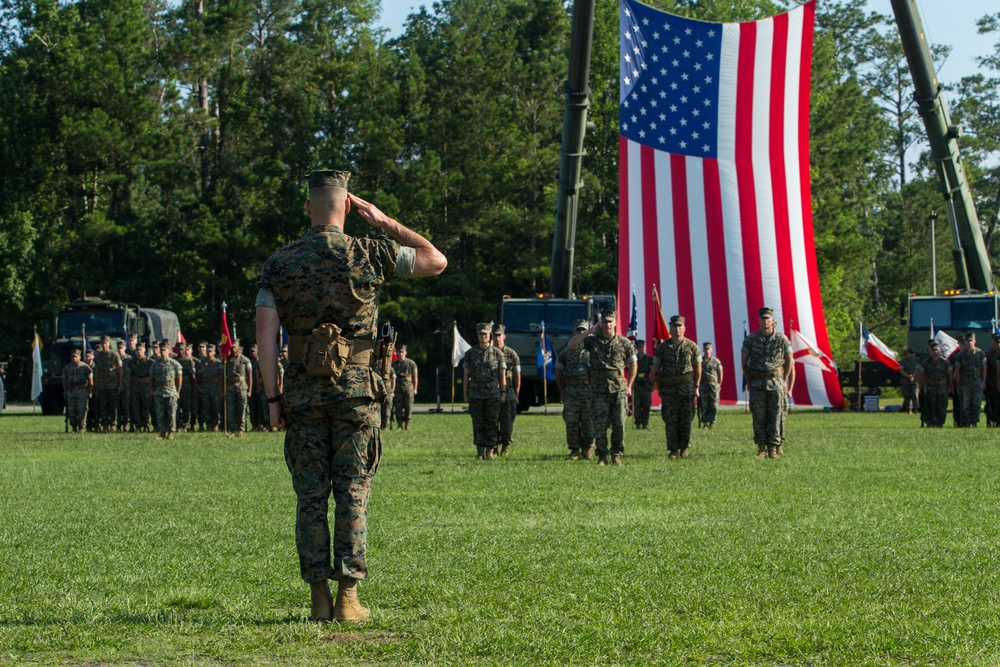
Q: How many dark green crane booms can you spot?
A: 2